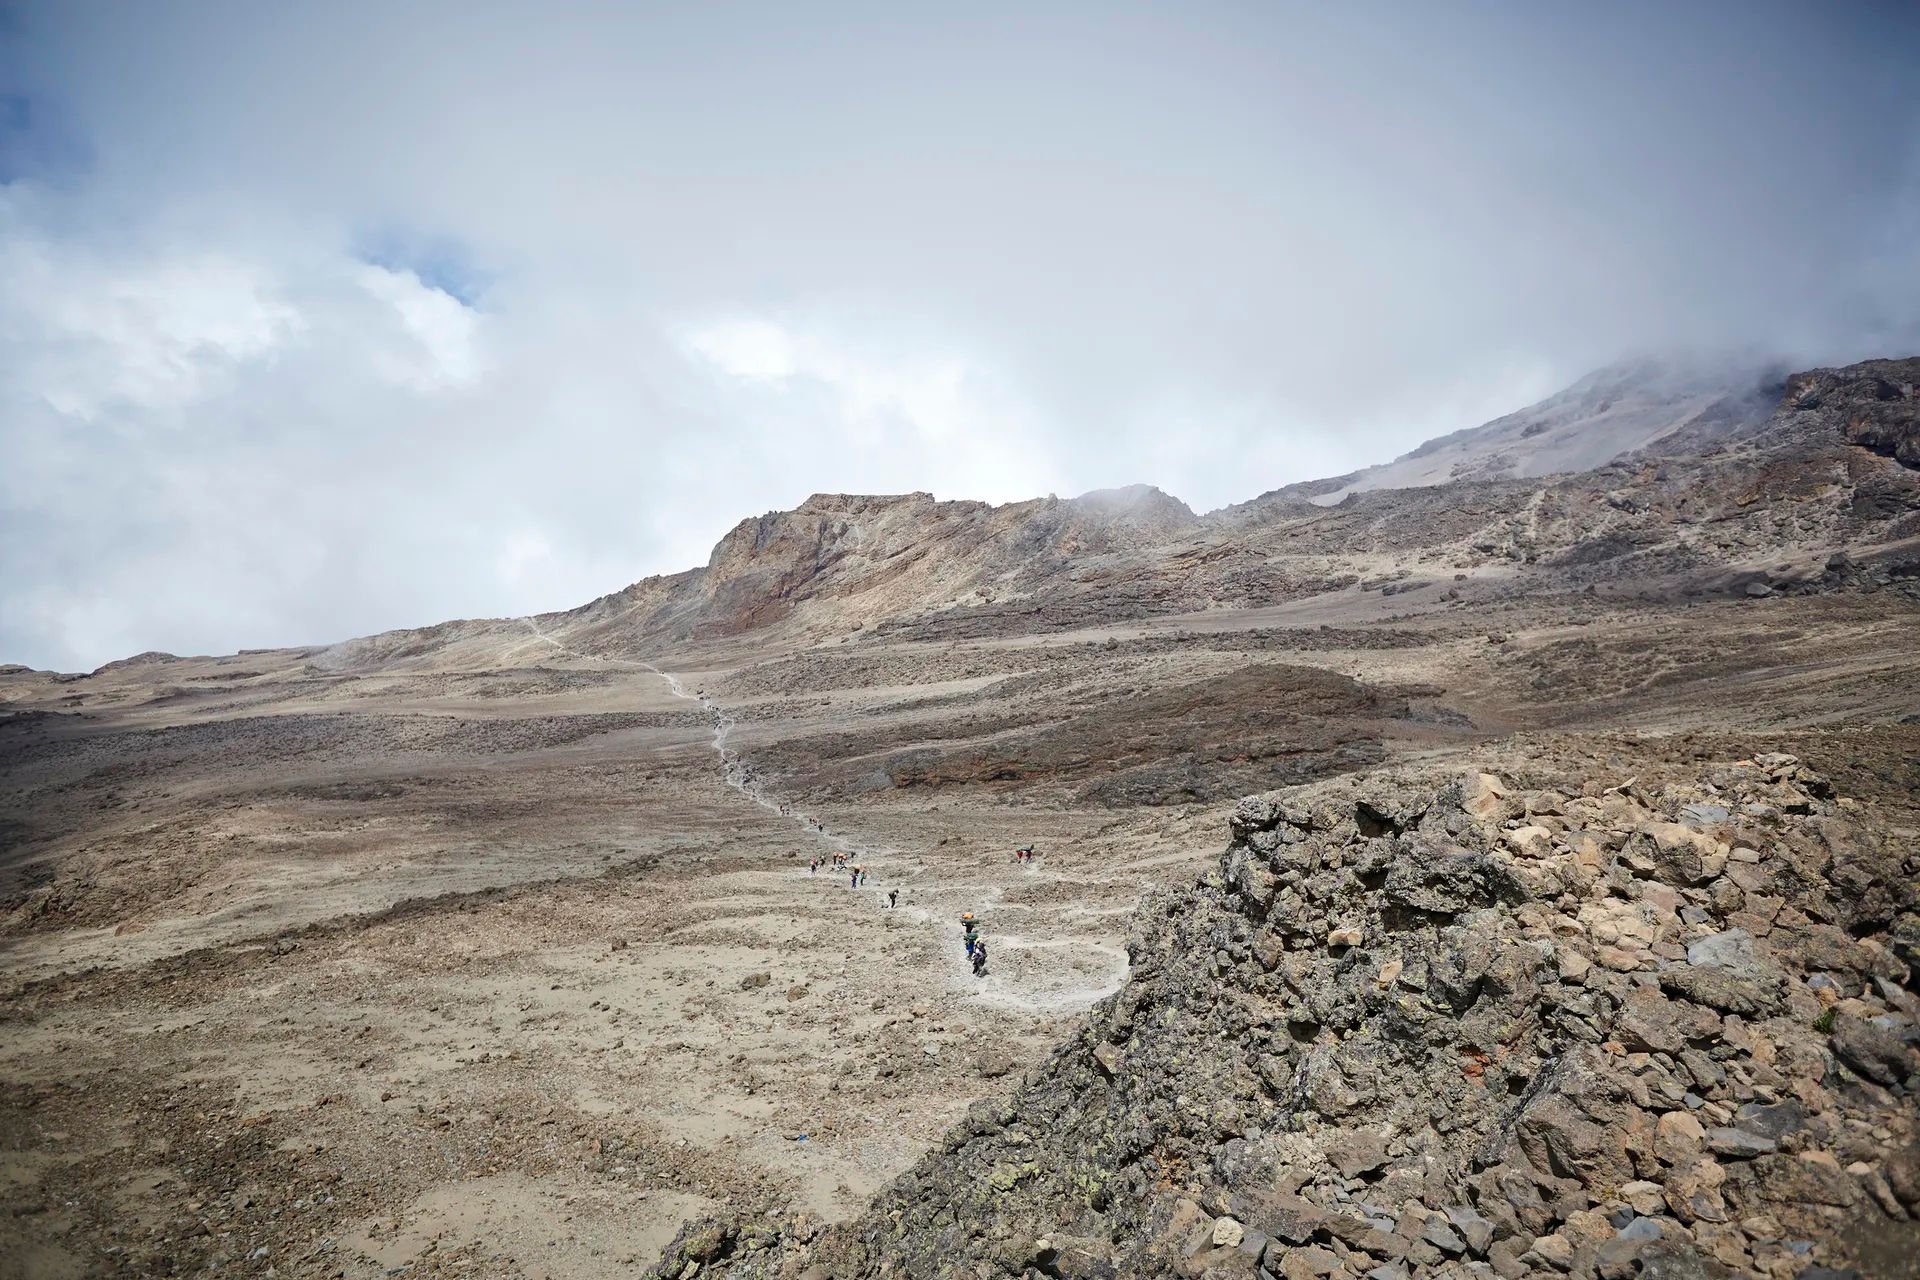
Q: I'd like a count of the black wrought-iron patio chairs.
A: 0